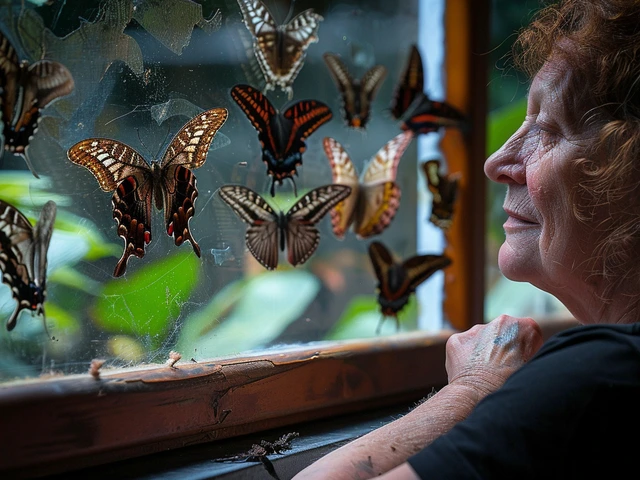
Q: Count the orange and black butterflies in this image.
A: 2